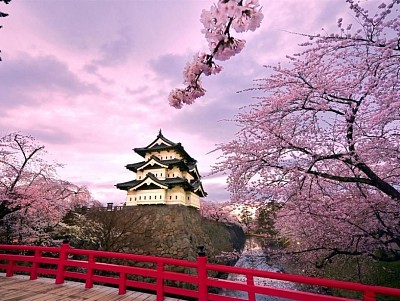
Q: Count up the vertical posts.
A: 9